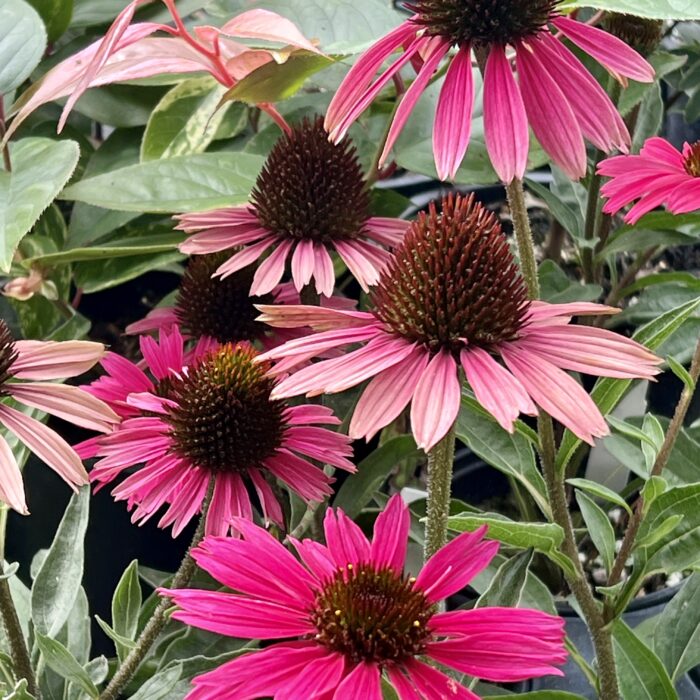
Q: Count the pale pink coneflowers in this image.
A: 3